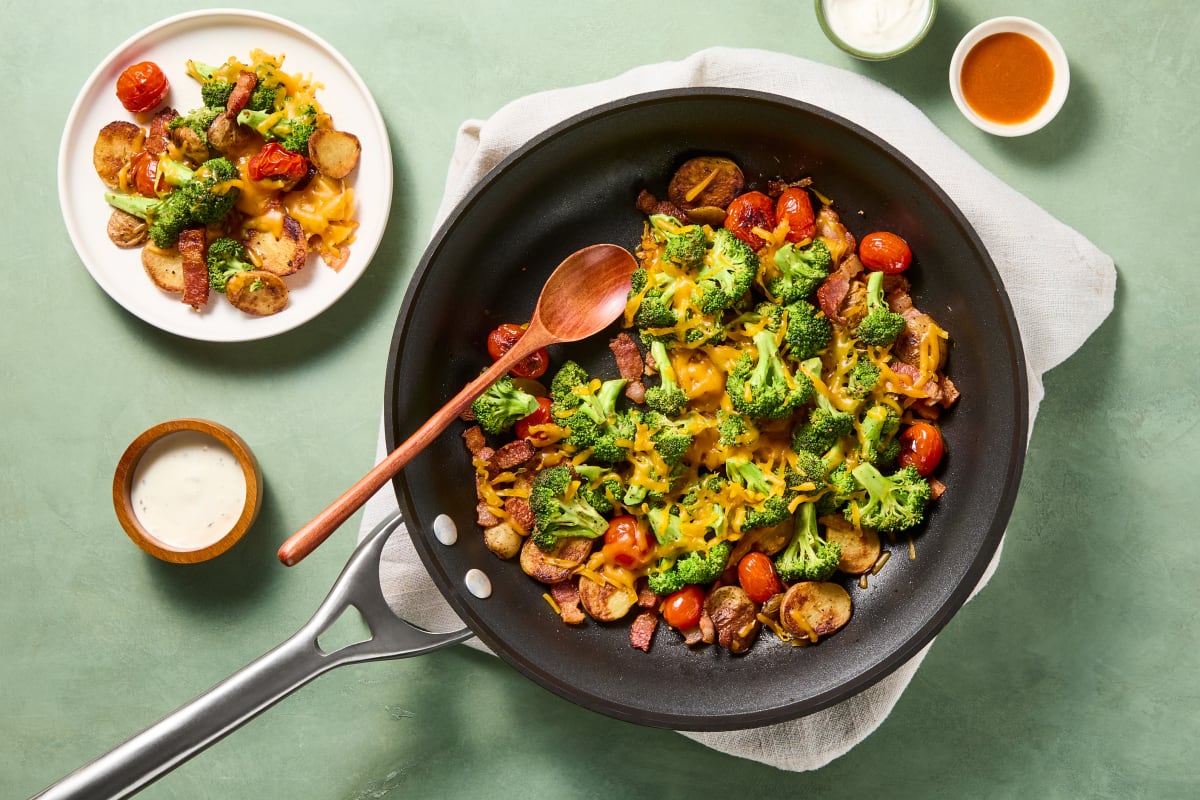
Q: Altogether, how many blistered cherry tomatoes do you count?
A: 12